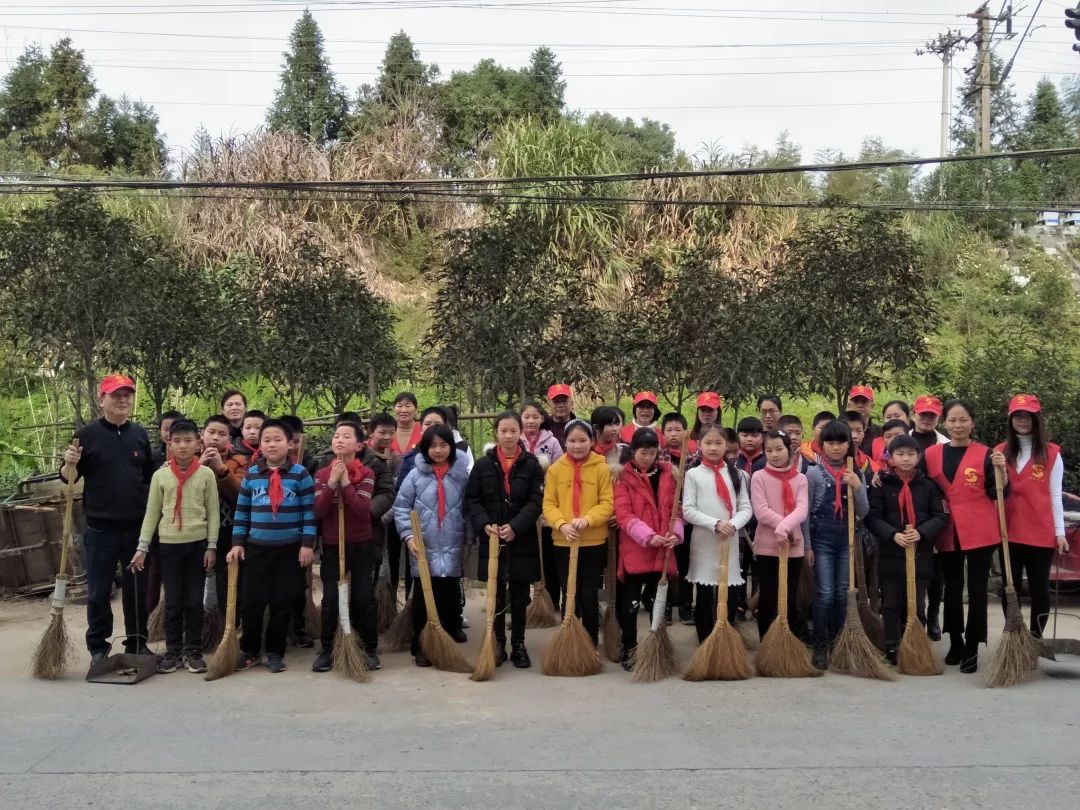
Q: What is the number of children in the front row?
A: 11